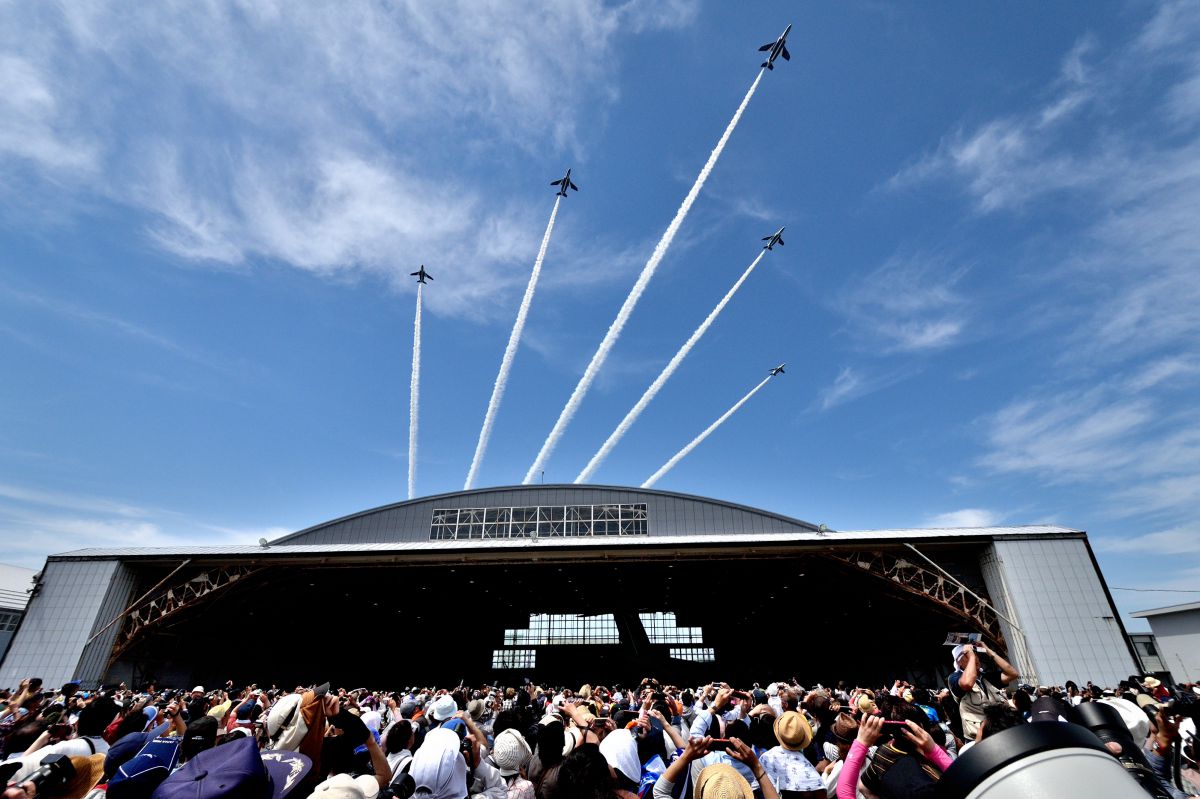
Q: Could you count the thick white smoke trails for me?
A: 5